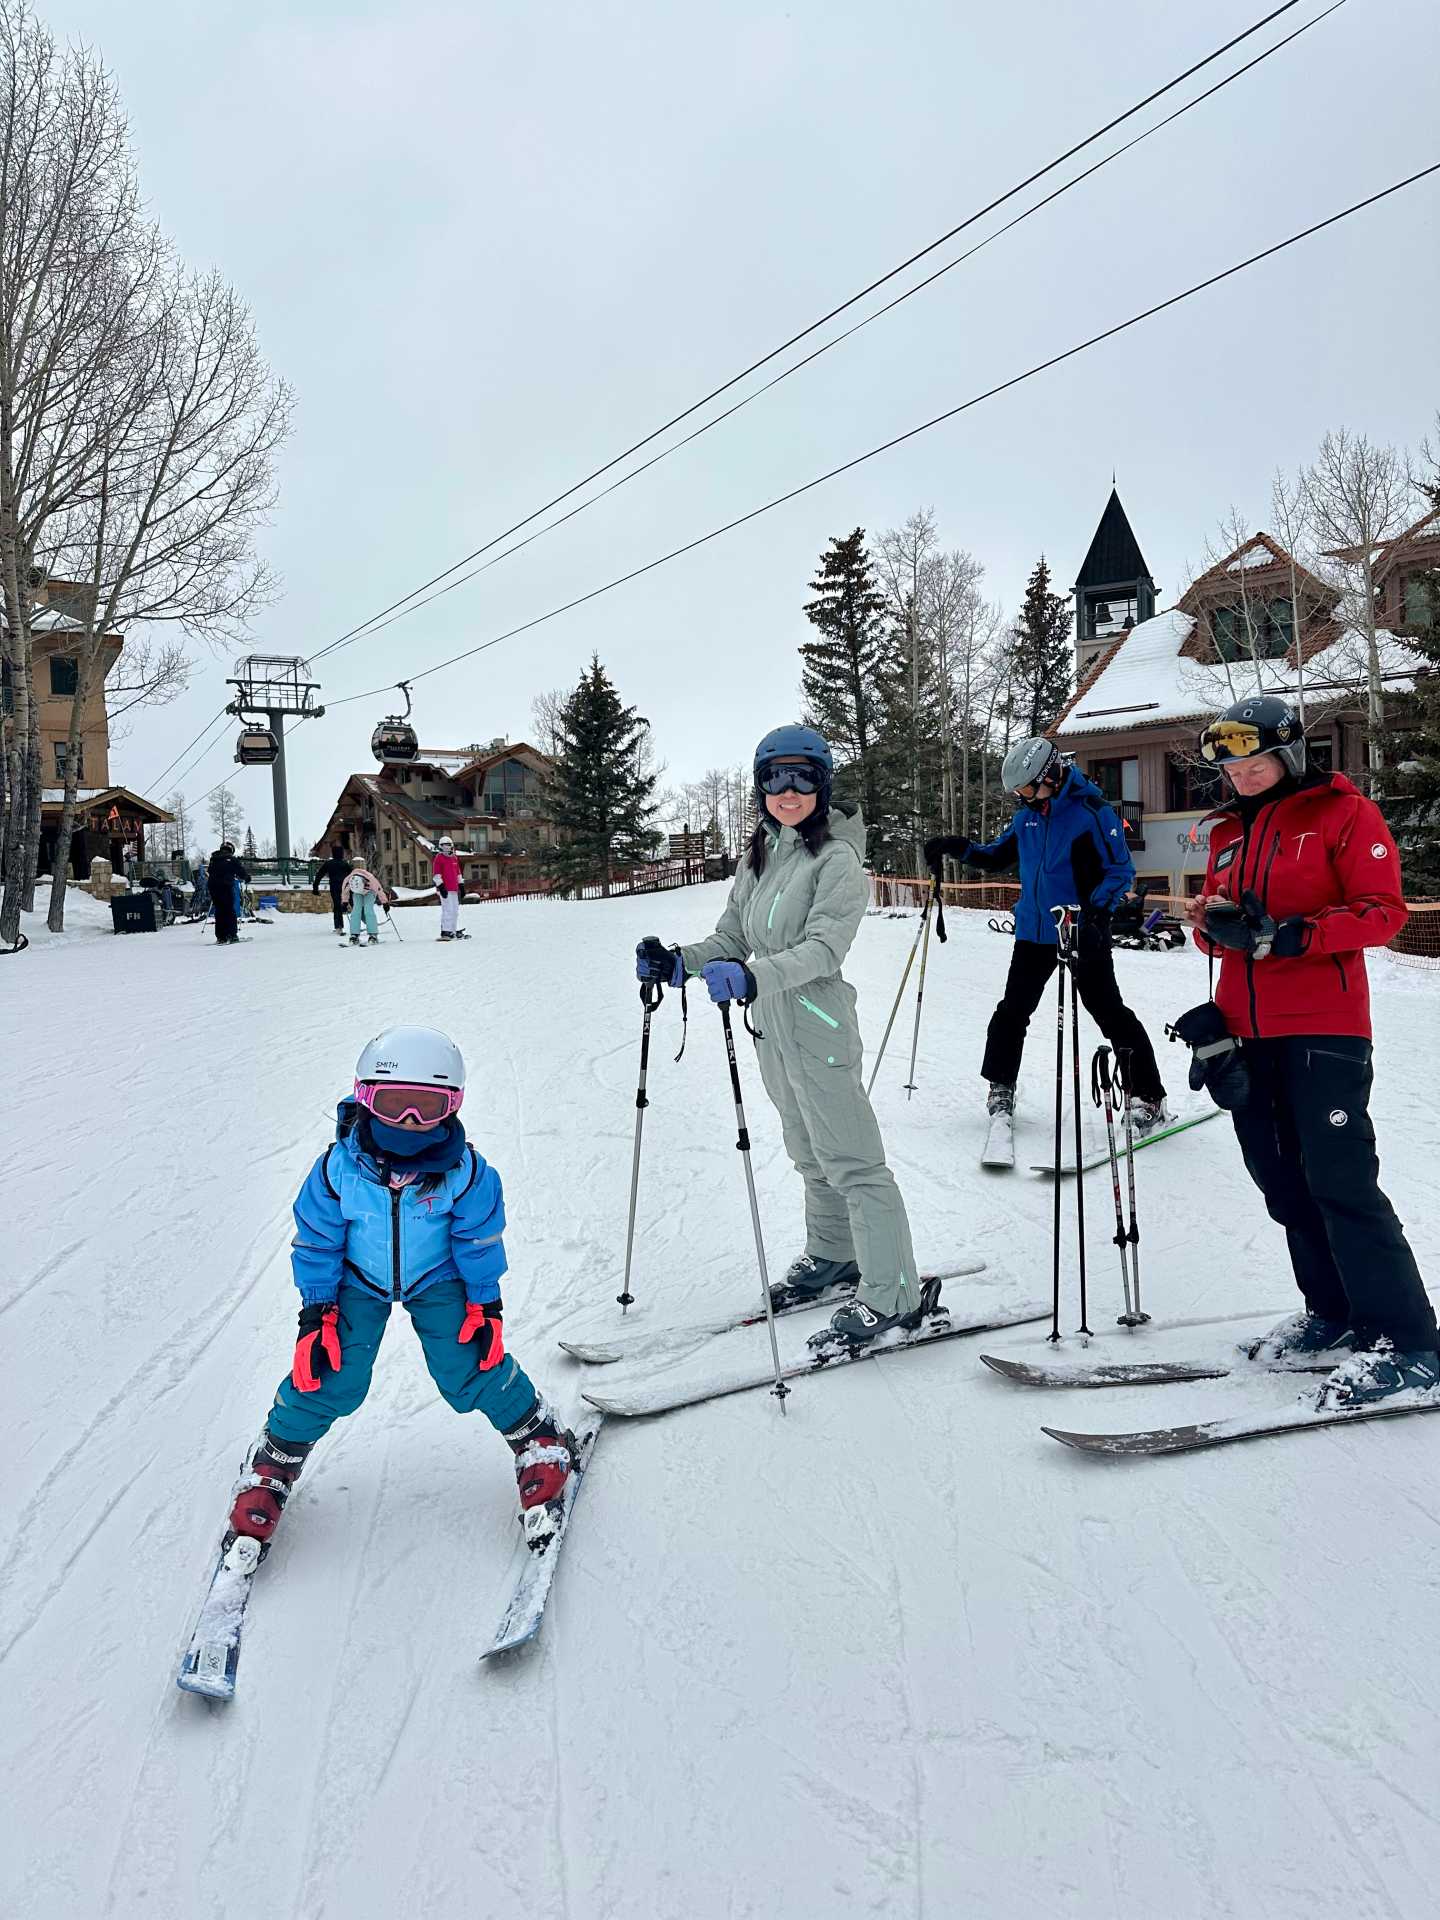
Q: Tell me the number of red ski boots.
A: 2